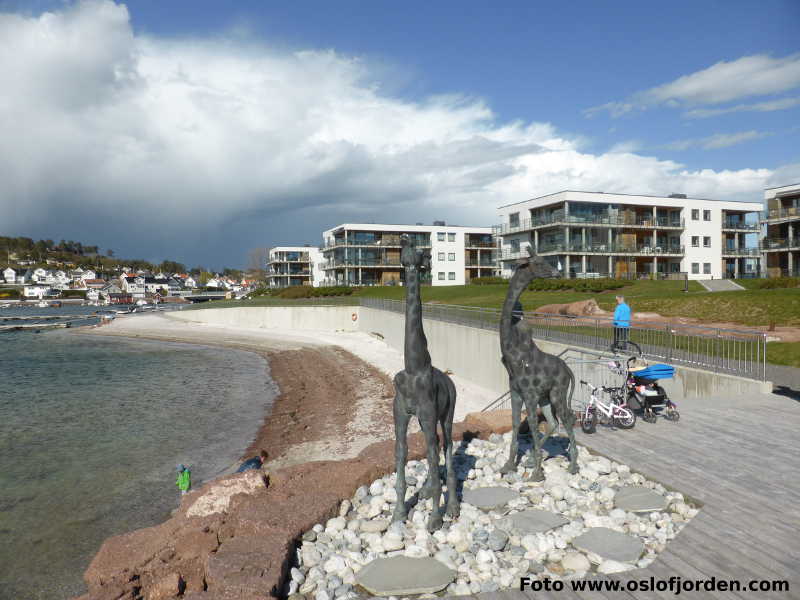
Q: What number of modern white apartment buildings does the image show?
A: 4